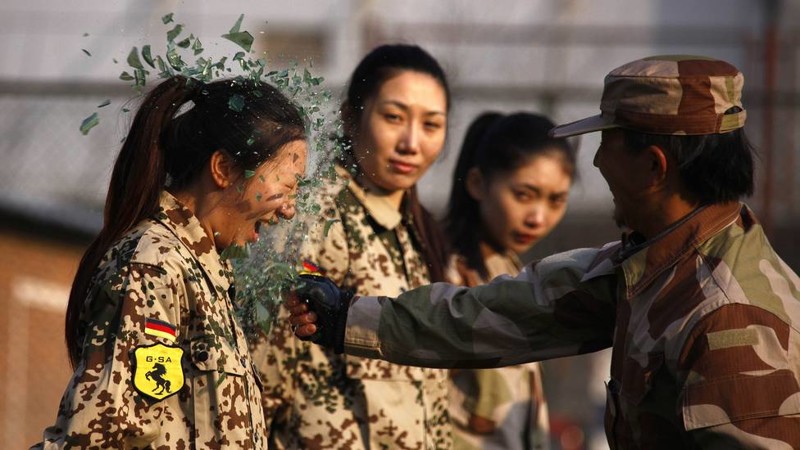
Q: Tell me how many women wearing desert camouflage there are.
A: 3